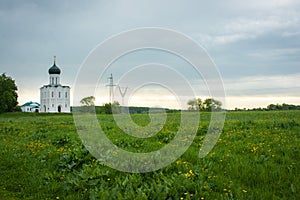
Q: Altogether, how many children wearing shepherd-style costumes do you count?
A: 0